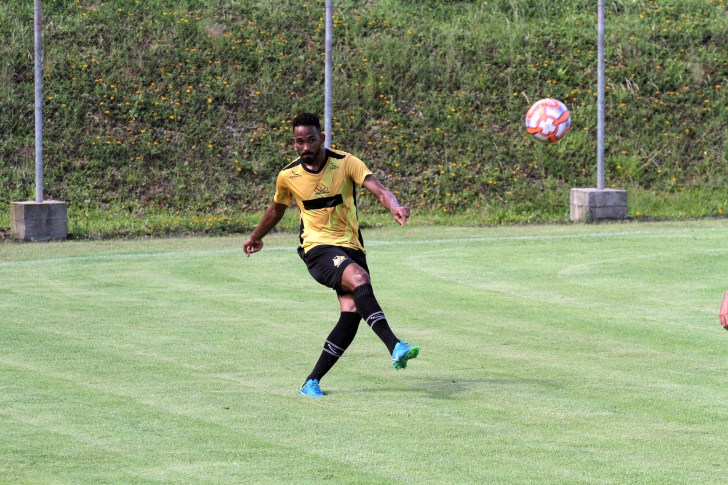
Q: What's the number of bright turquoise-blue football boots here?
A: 2